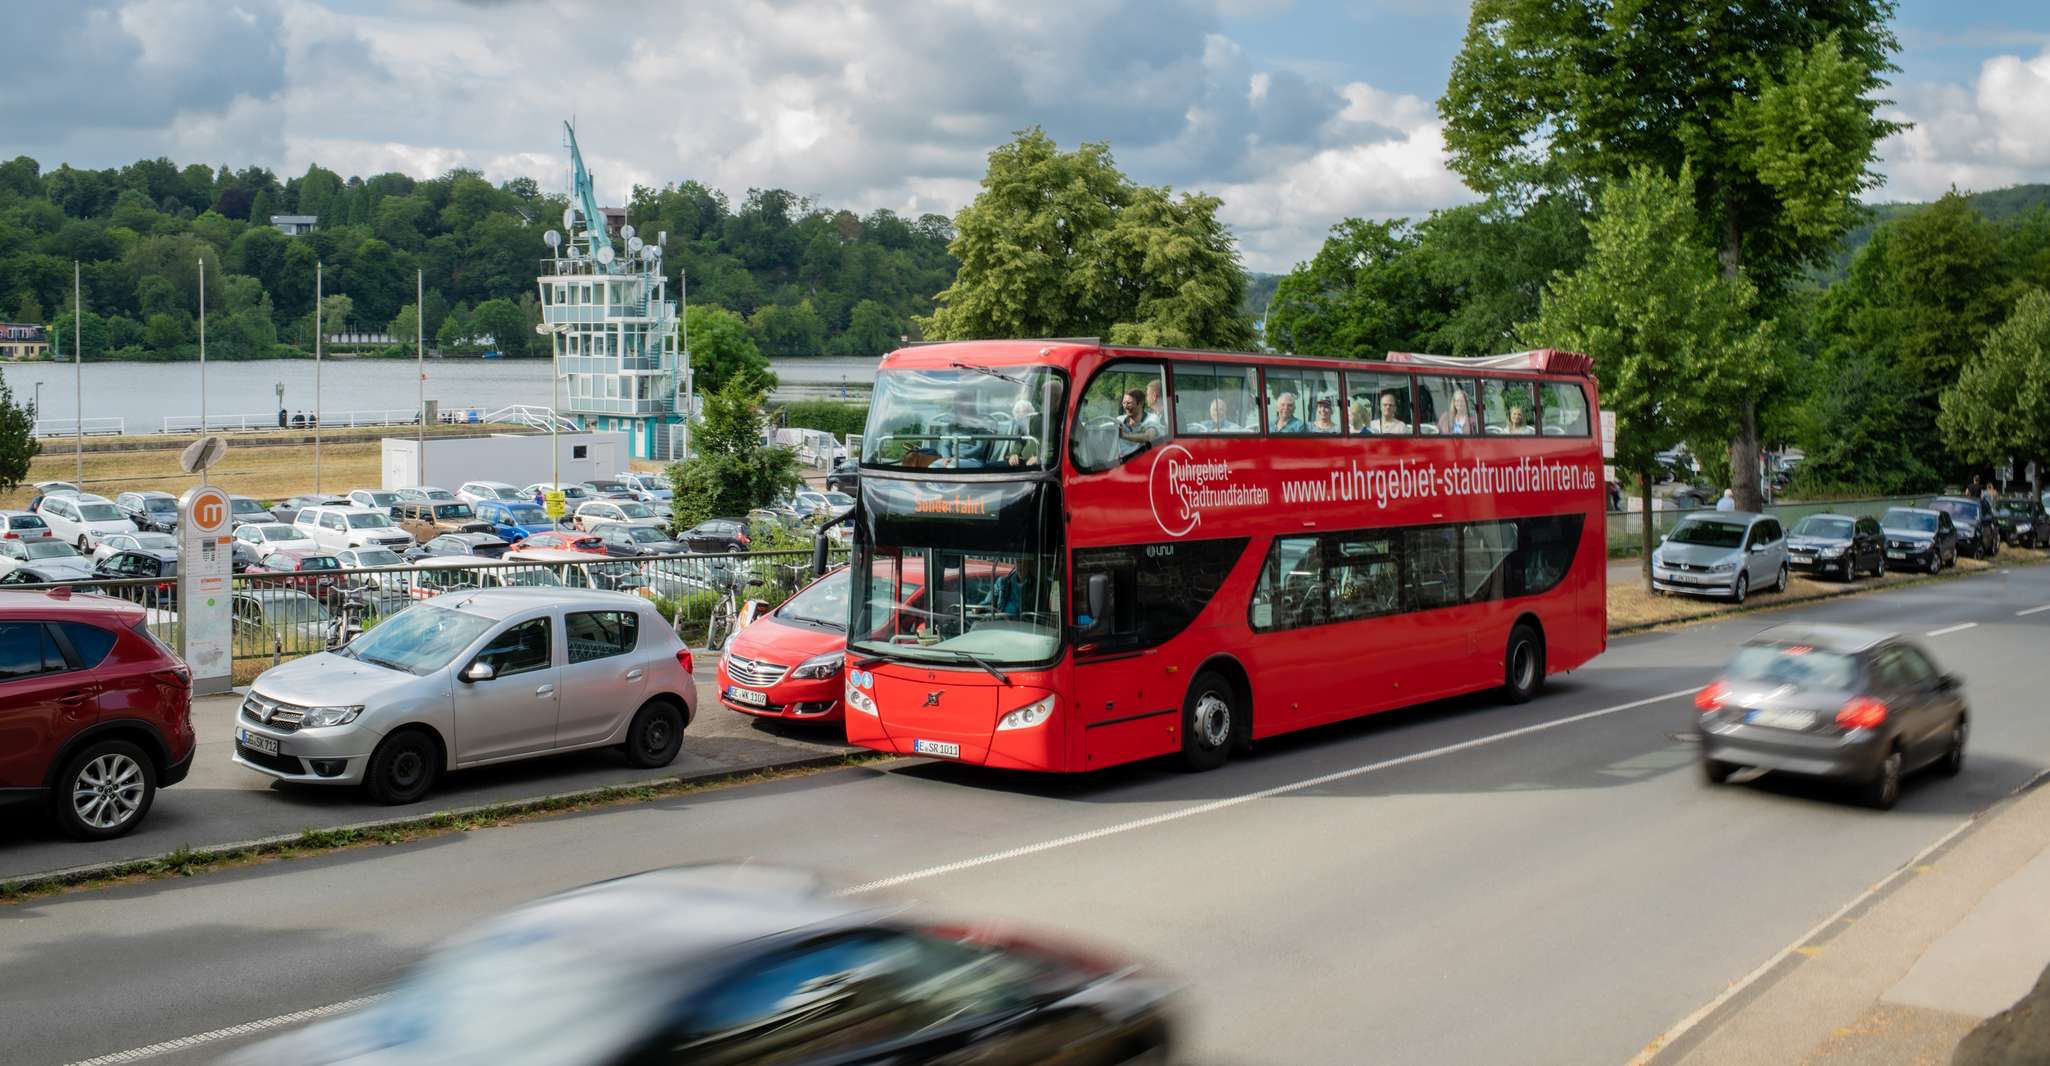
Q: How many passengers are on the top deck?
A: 11